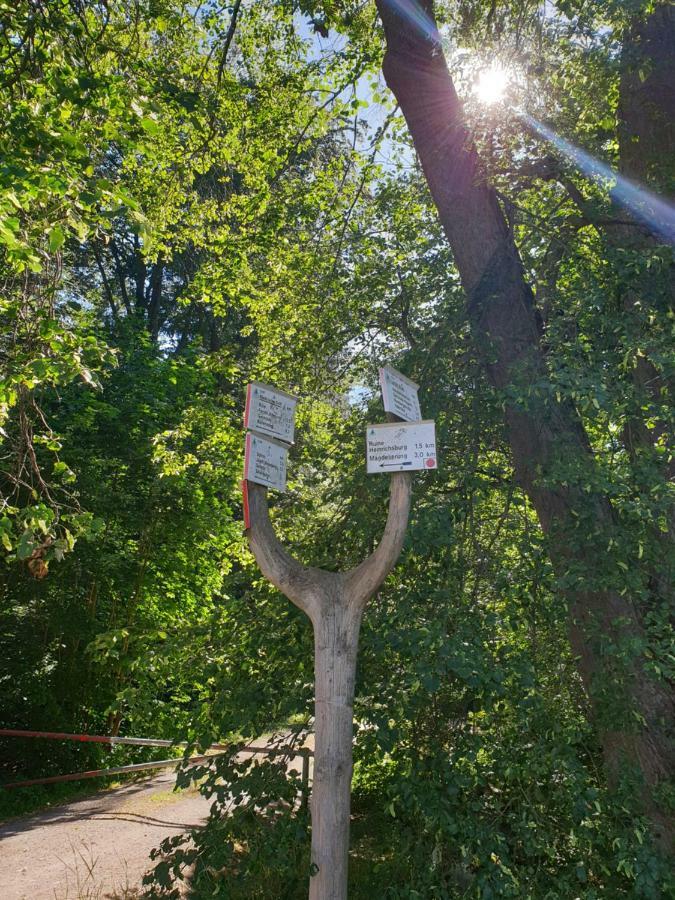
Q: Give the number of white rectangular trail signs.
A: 4